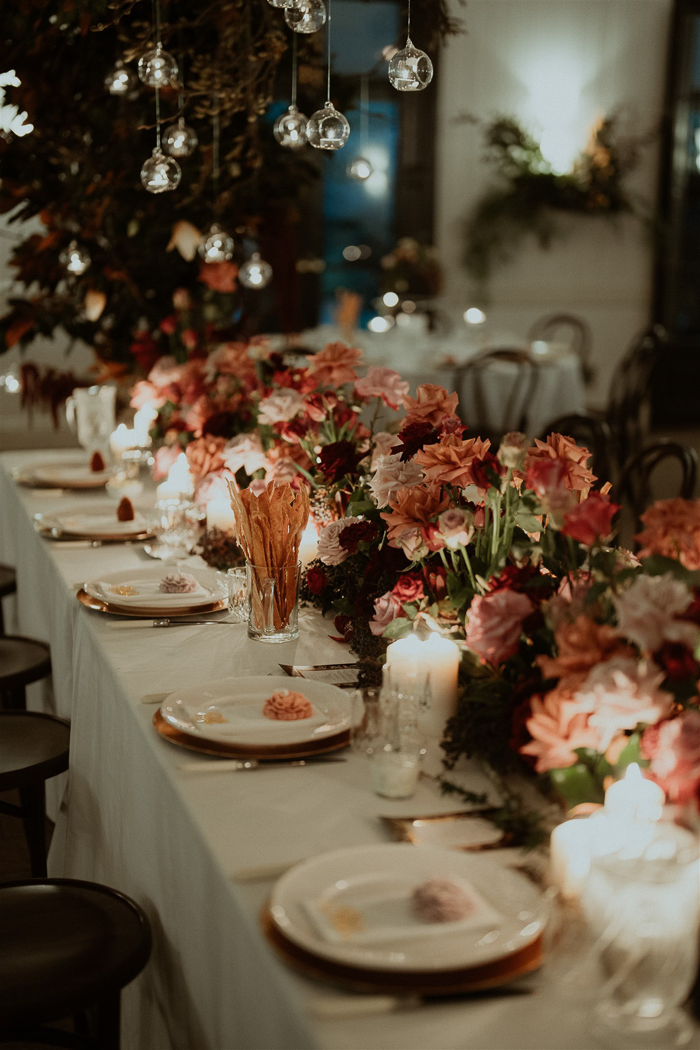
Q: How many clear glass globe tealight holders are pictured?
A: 13